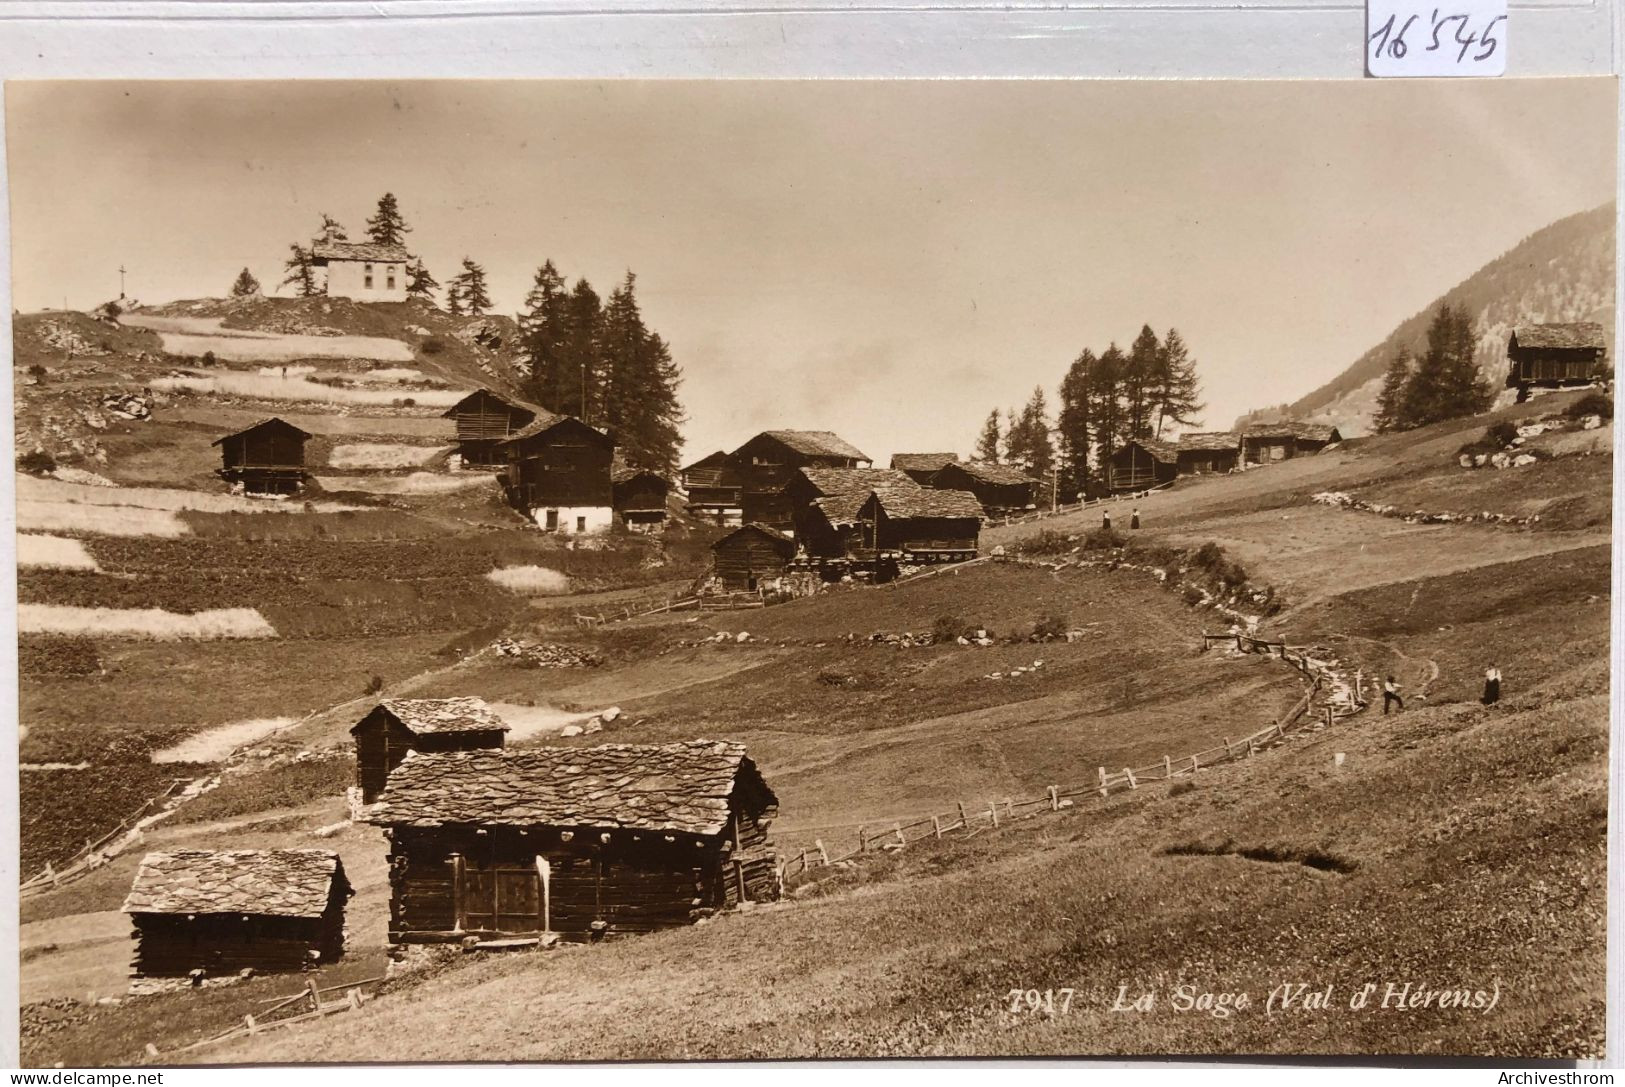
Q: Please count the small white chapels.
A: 1